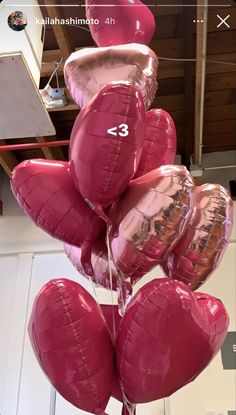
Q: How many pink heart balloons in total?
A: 11